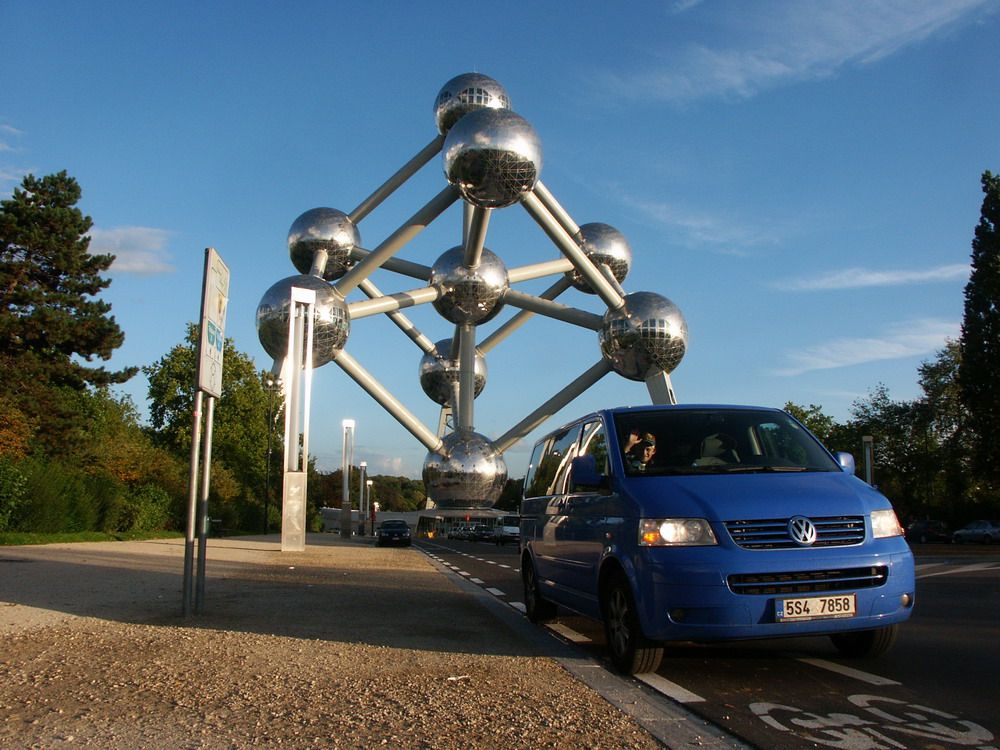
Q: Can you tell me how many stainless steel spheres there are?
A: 9